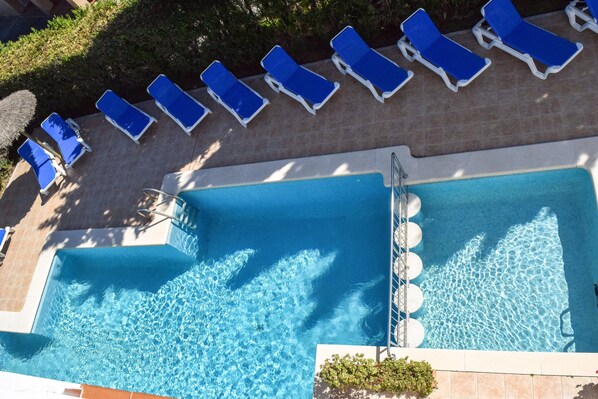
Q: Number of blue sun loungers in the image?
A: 11